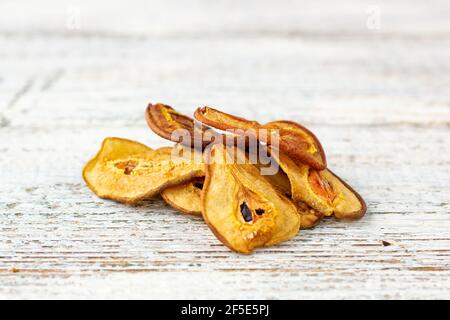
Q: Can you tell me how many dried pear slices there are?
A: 7